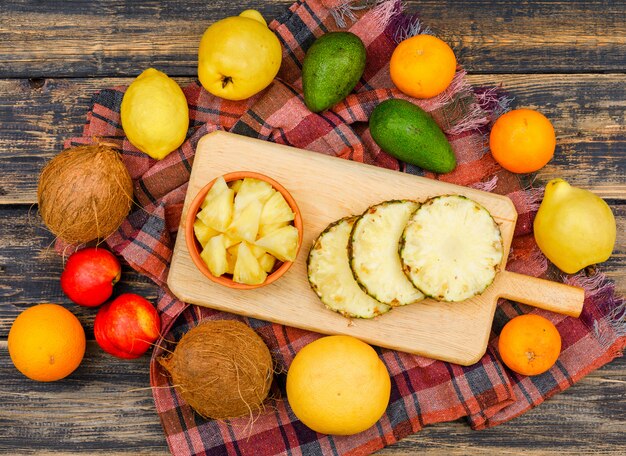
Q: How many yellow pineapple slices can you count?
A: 3